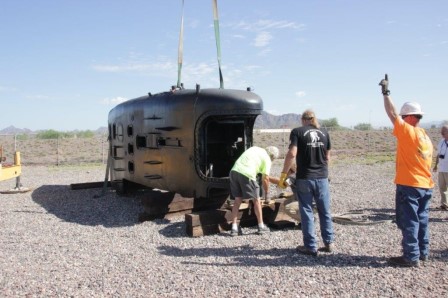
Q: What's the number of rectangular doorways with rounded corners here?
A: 1